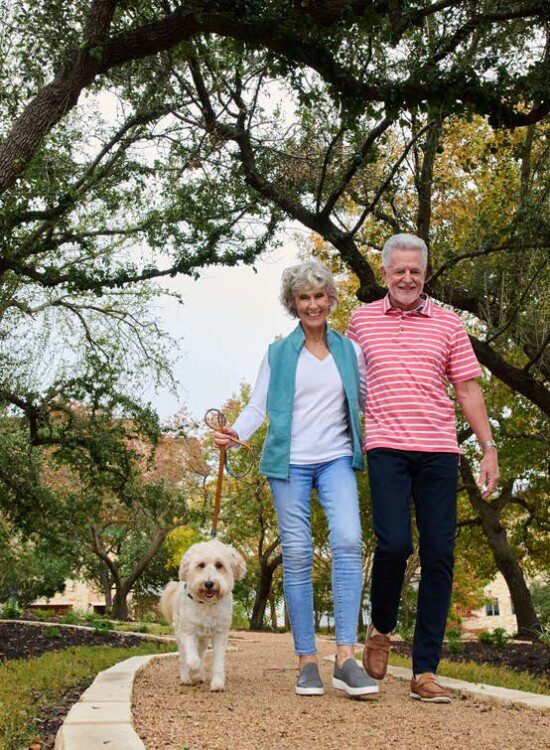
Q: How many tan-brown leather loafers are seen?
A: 2